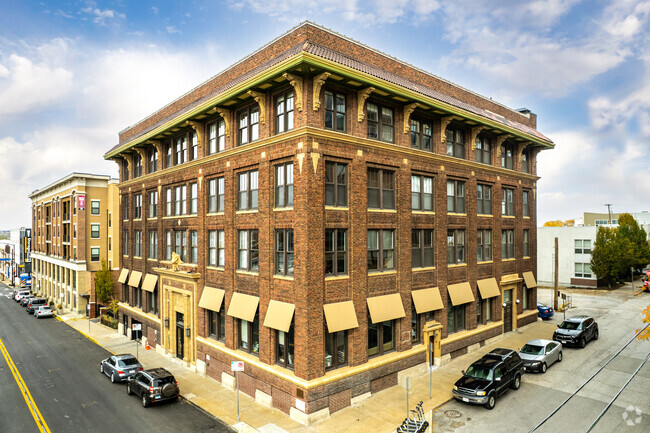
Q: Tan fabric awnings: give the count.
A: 12